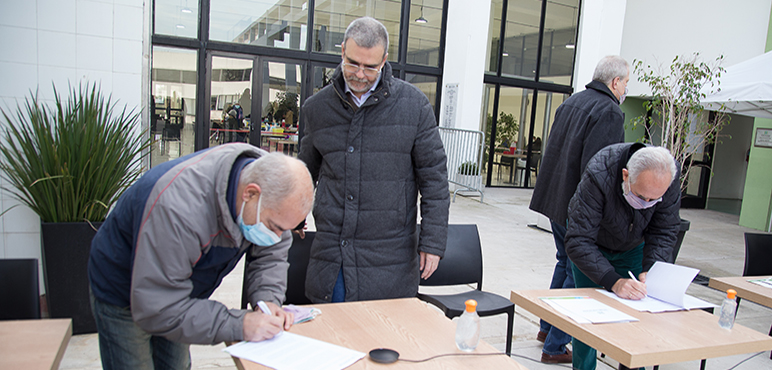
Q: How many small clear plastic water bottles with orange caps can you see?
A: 2